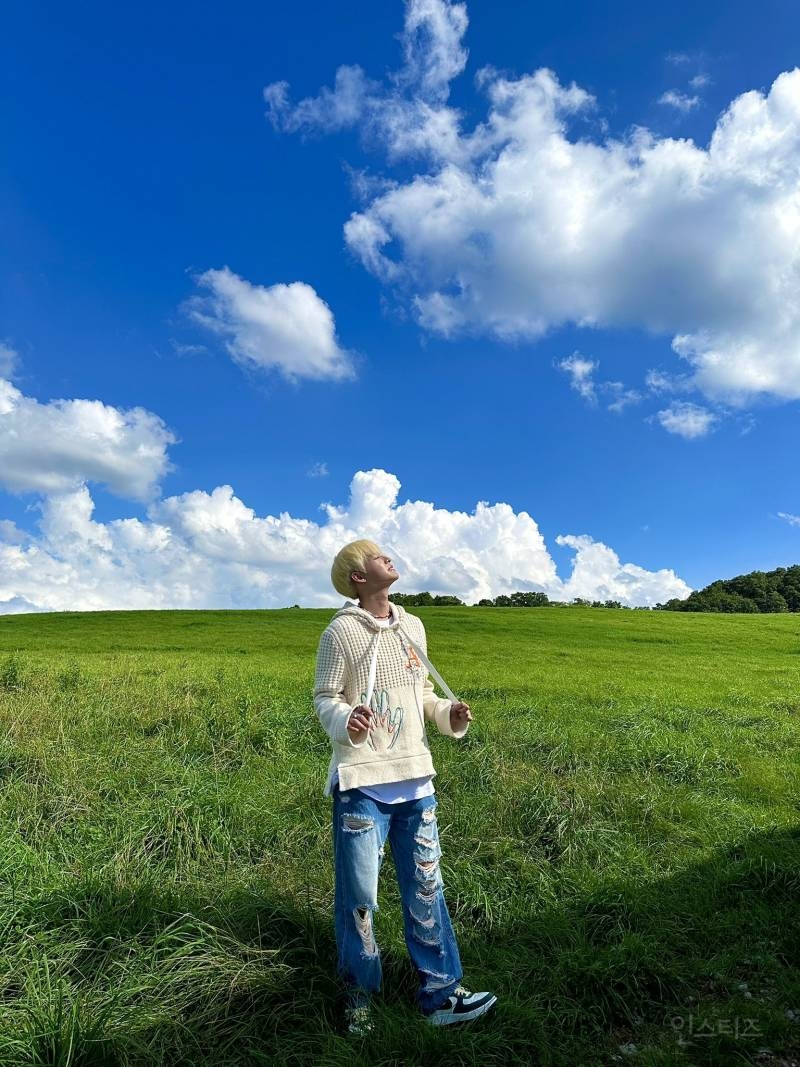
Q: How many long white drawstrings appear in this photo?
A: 2